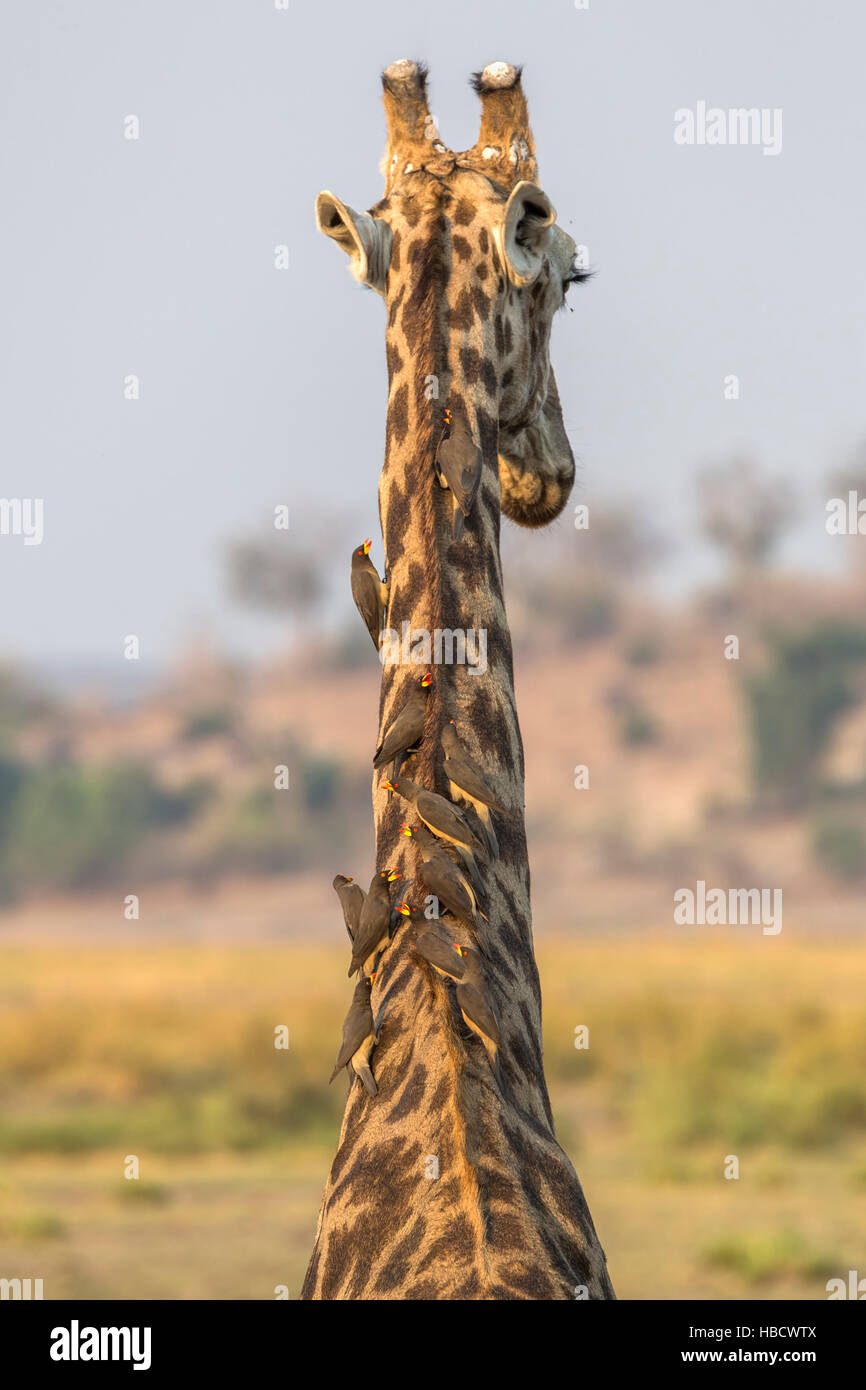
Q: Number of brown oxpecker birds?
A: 11